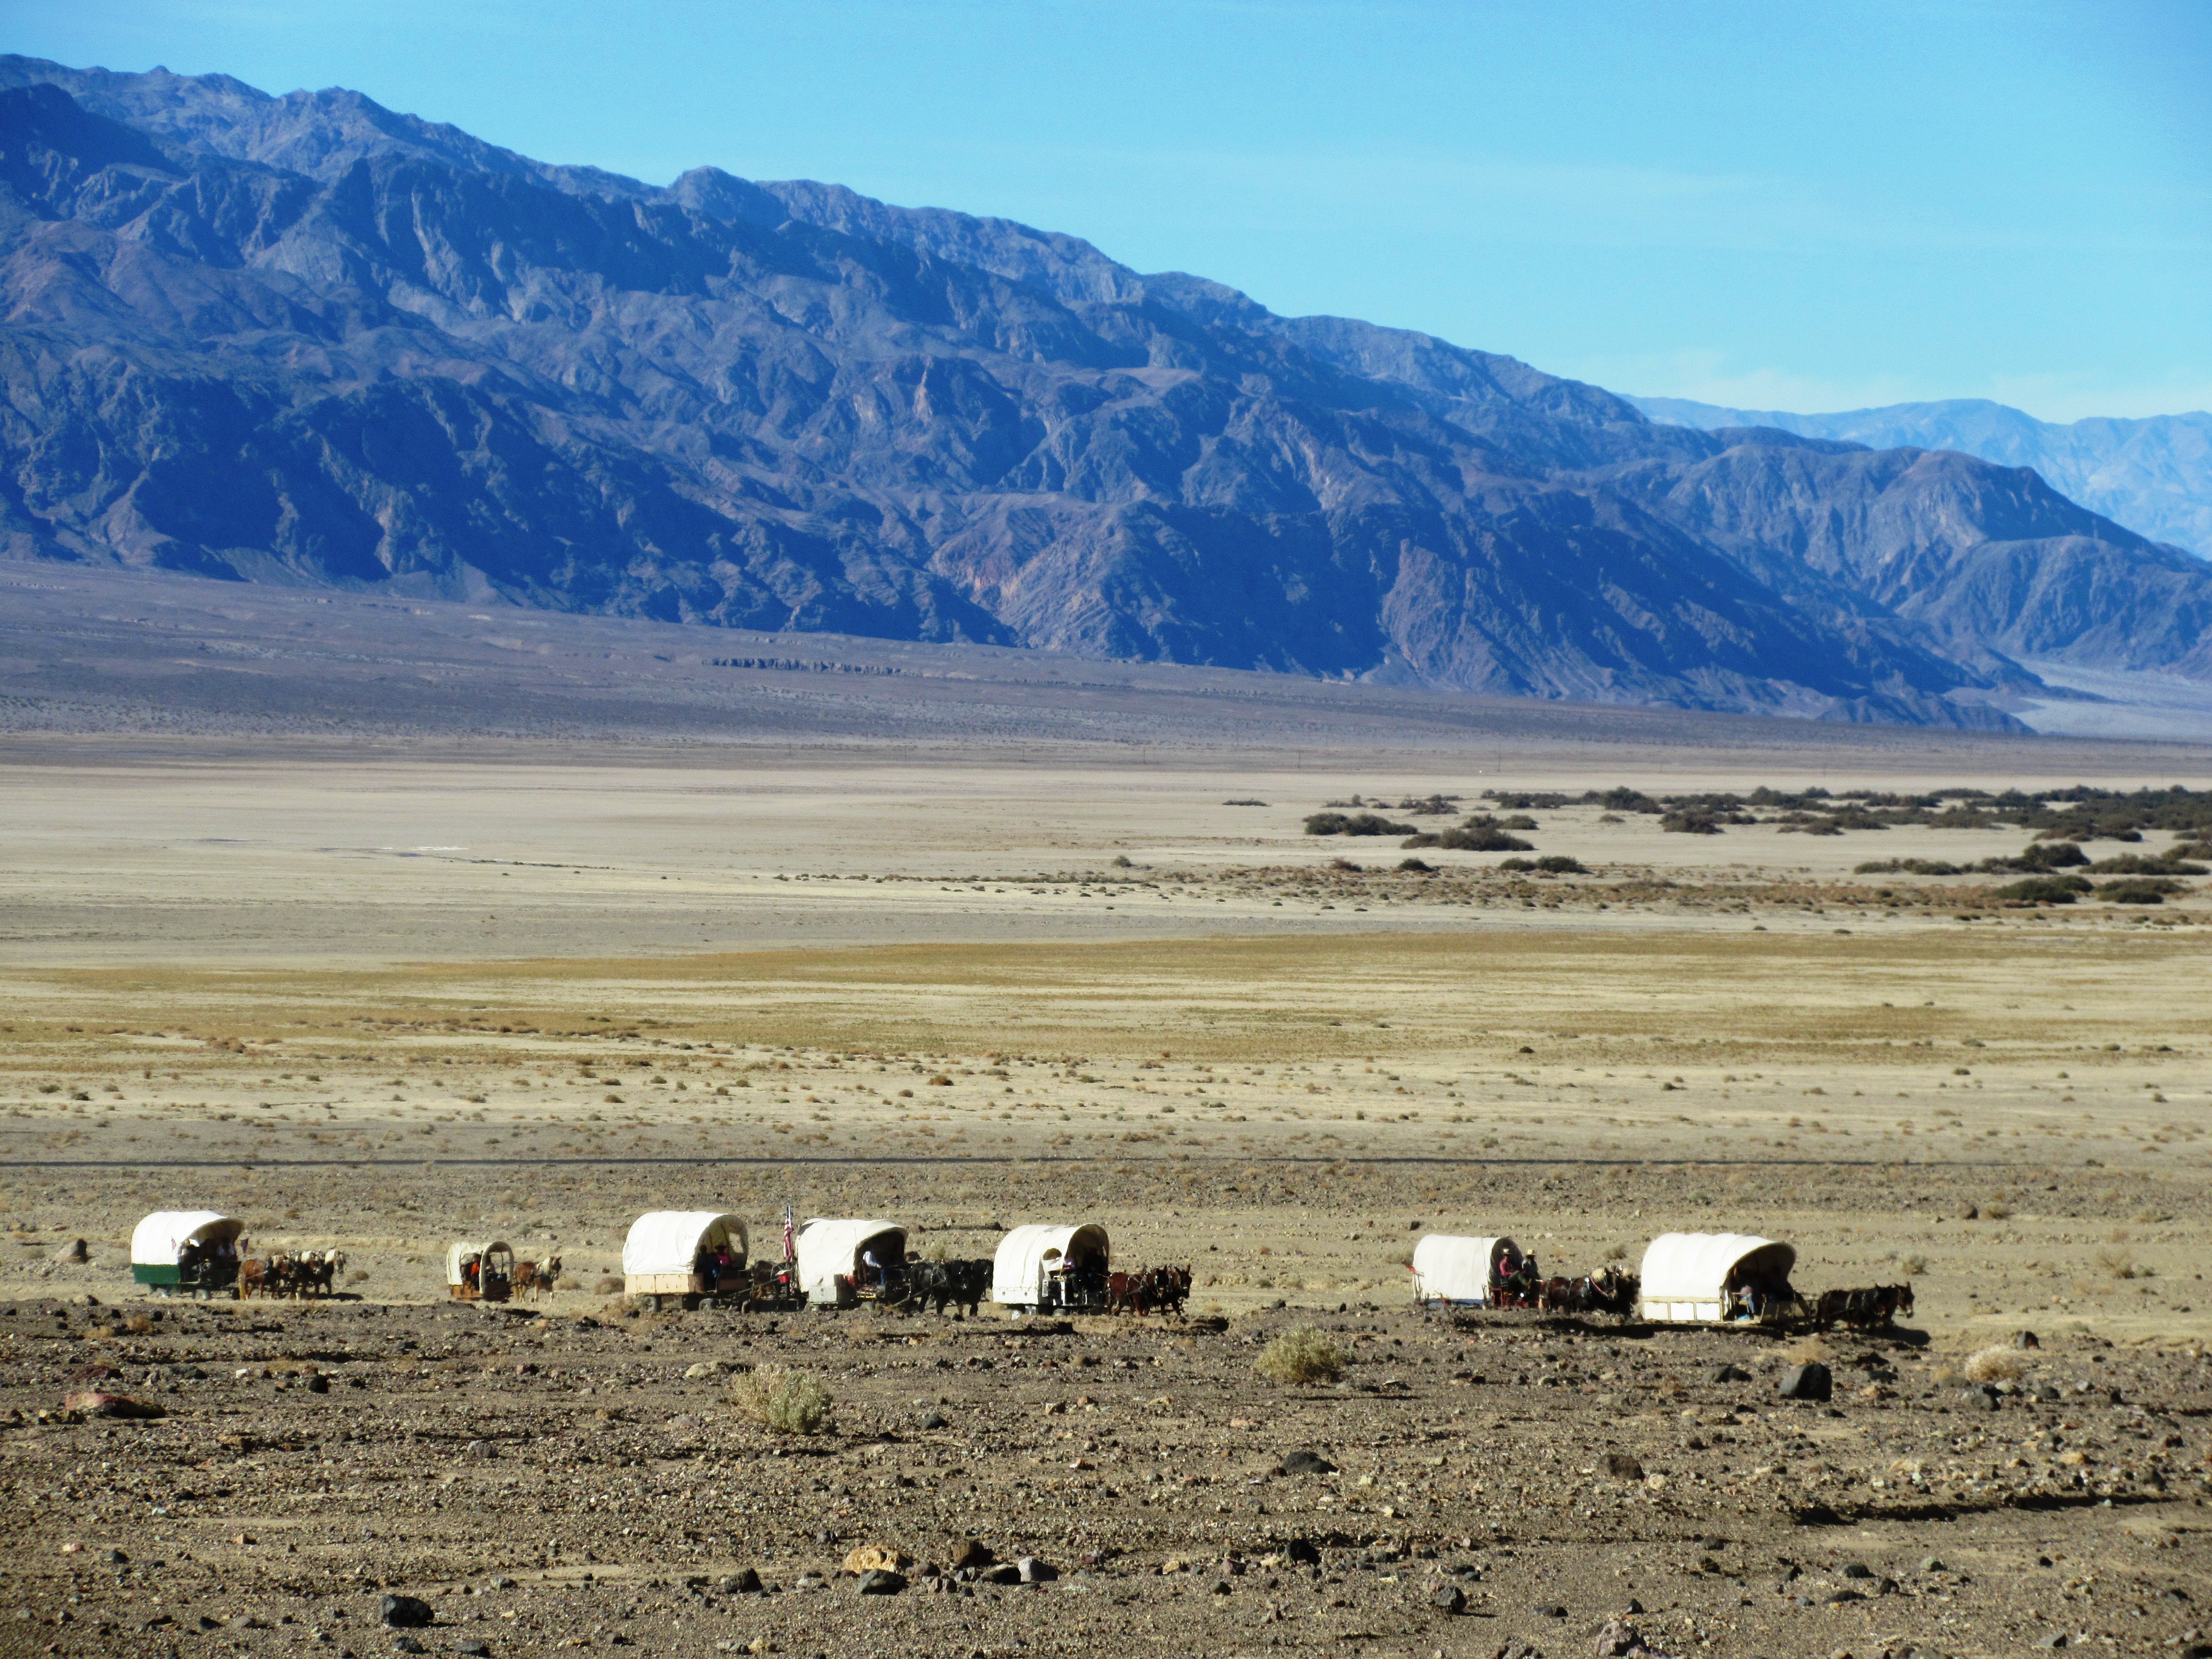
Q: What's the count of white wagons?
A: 7